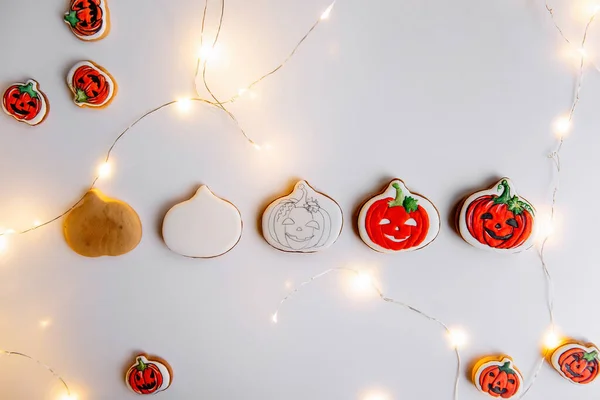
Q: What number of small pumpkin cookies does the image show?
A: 6